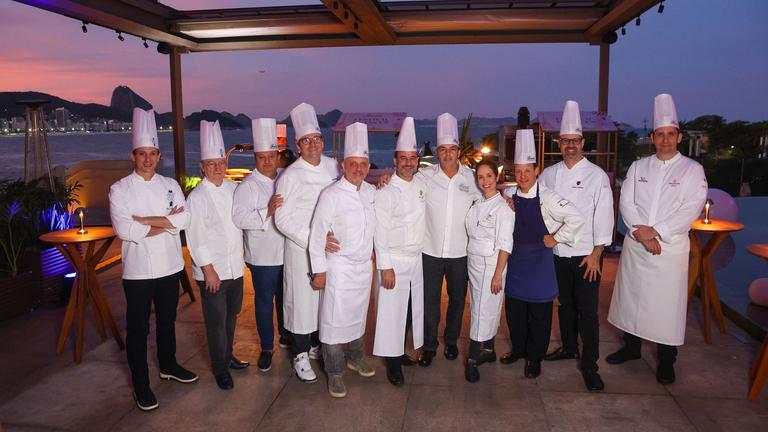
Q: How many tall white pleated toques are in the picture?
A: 10